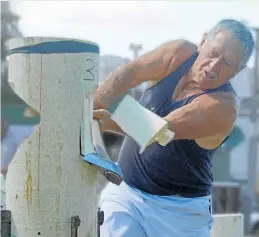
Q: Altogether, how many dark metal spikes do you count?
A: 3